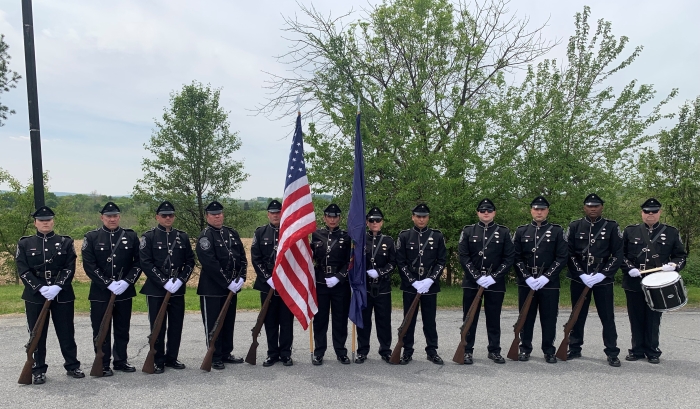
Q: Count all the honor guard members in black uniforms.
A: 12